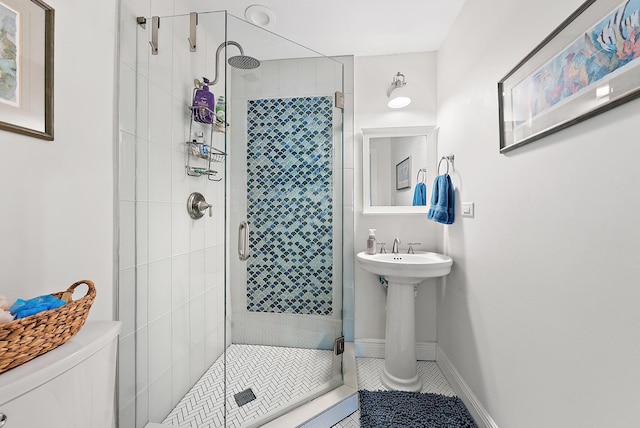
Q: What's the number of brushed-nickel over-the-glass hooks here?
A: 2